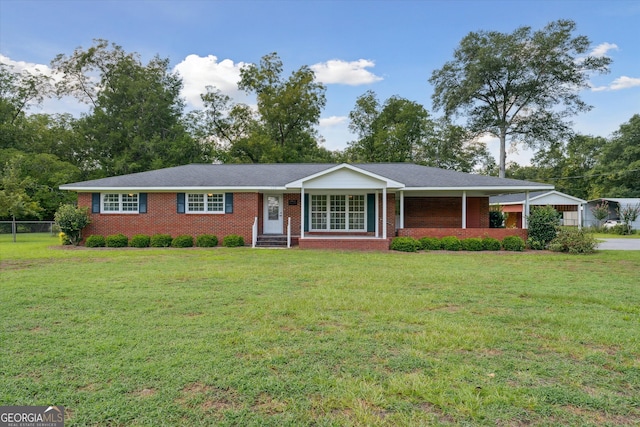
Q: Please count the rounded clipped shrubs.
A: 13